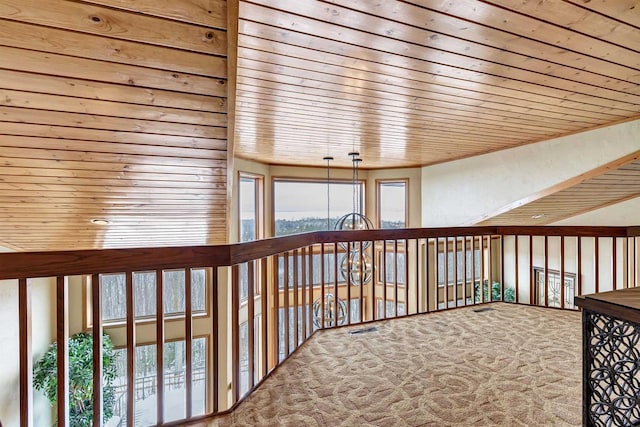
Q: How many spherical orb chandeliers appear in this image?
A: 3